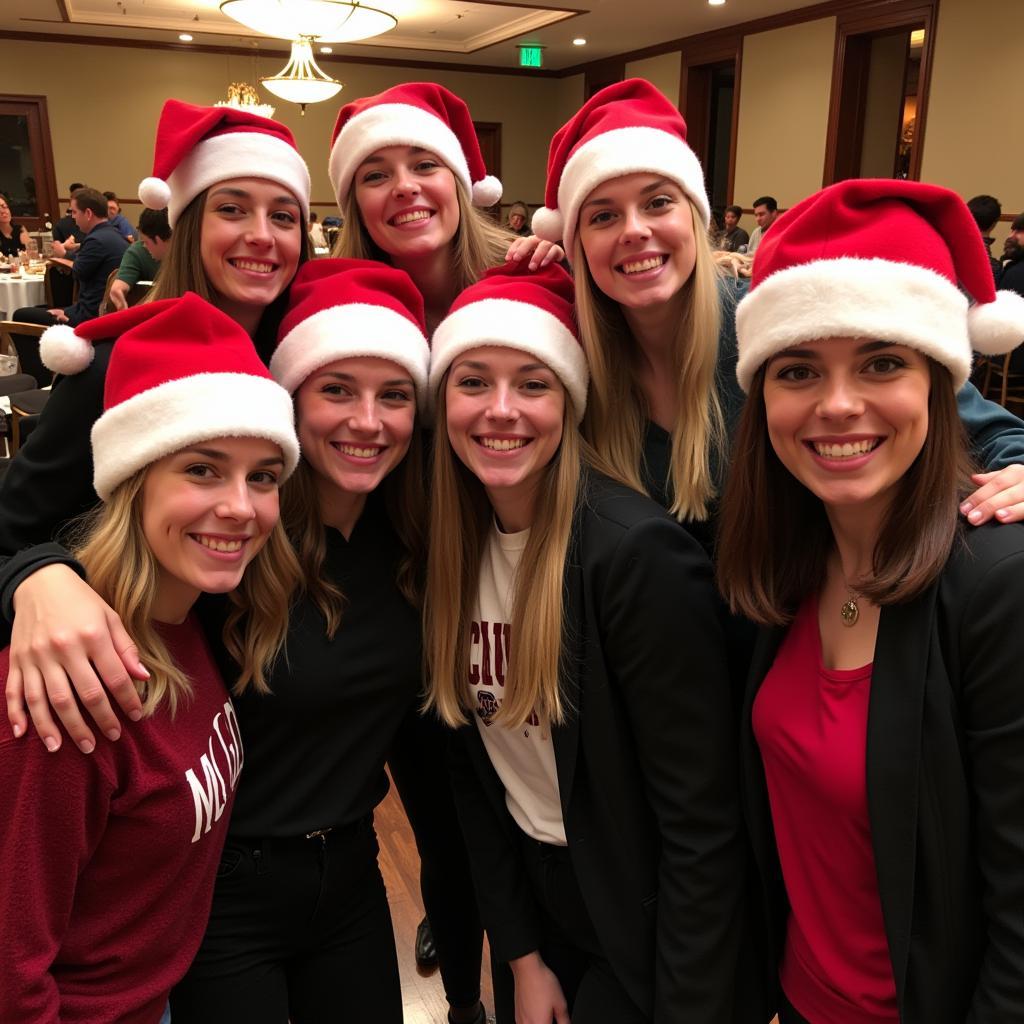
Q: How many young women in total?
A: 7